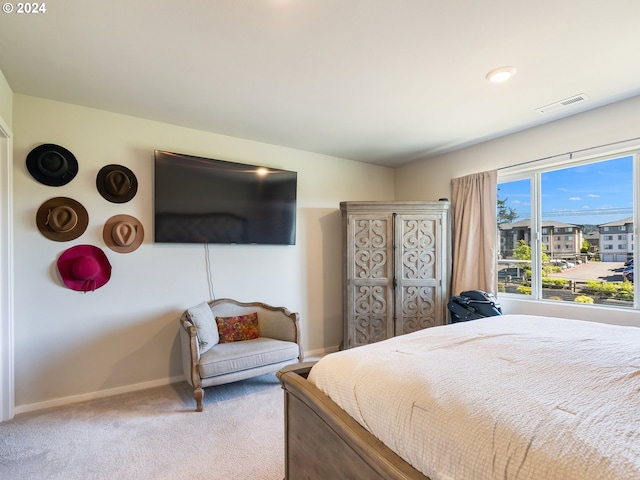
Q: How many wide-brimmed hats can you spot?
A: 5